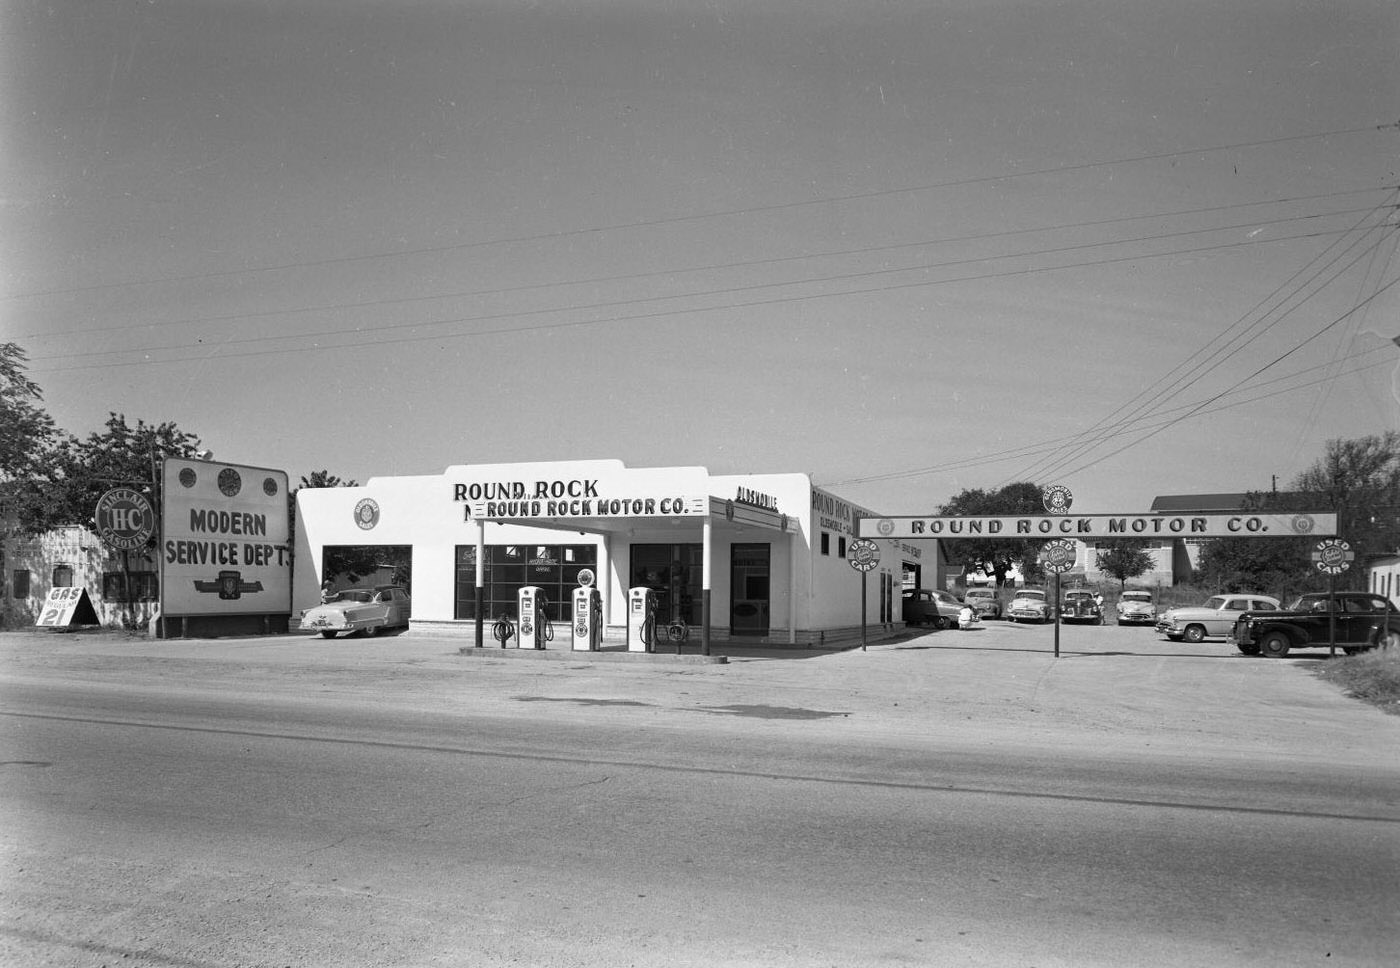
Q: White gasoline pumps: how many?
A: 3